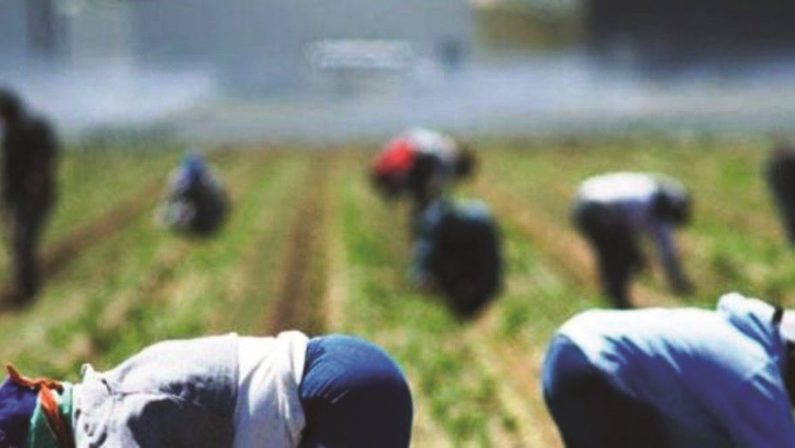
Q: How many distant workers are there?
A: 6